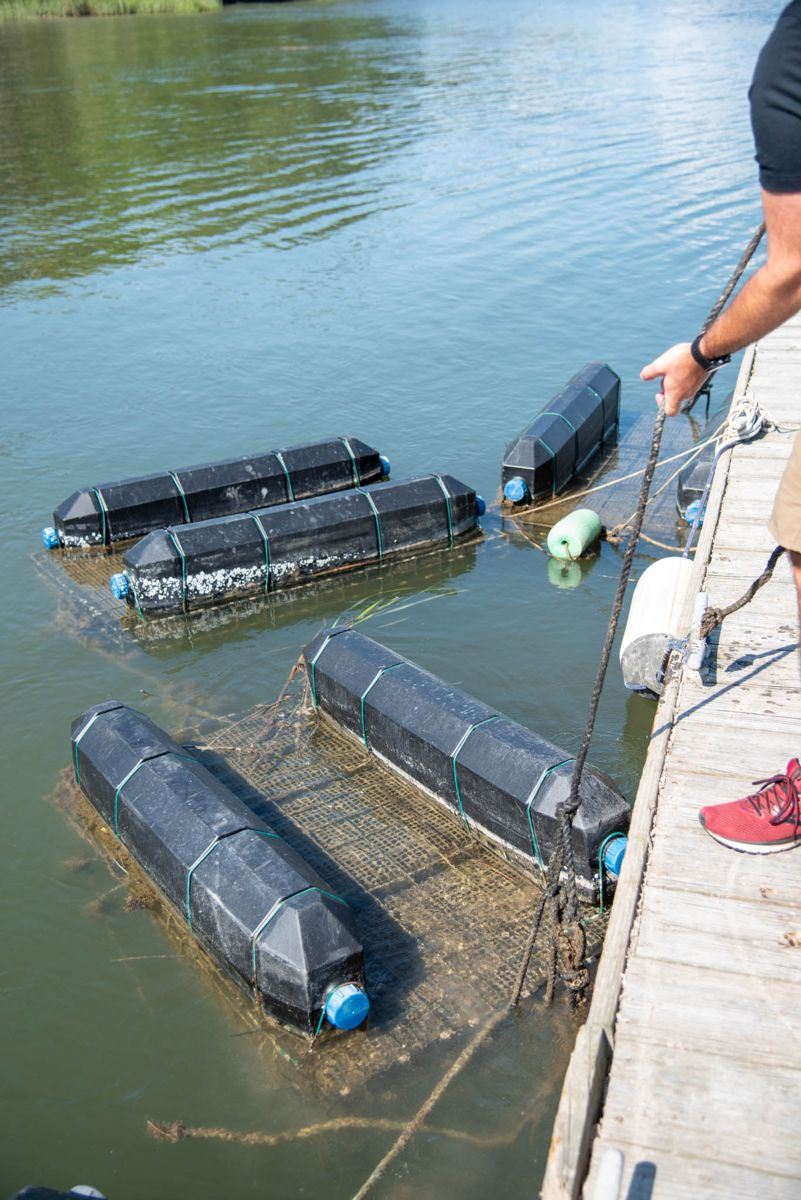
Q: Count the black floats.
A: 6